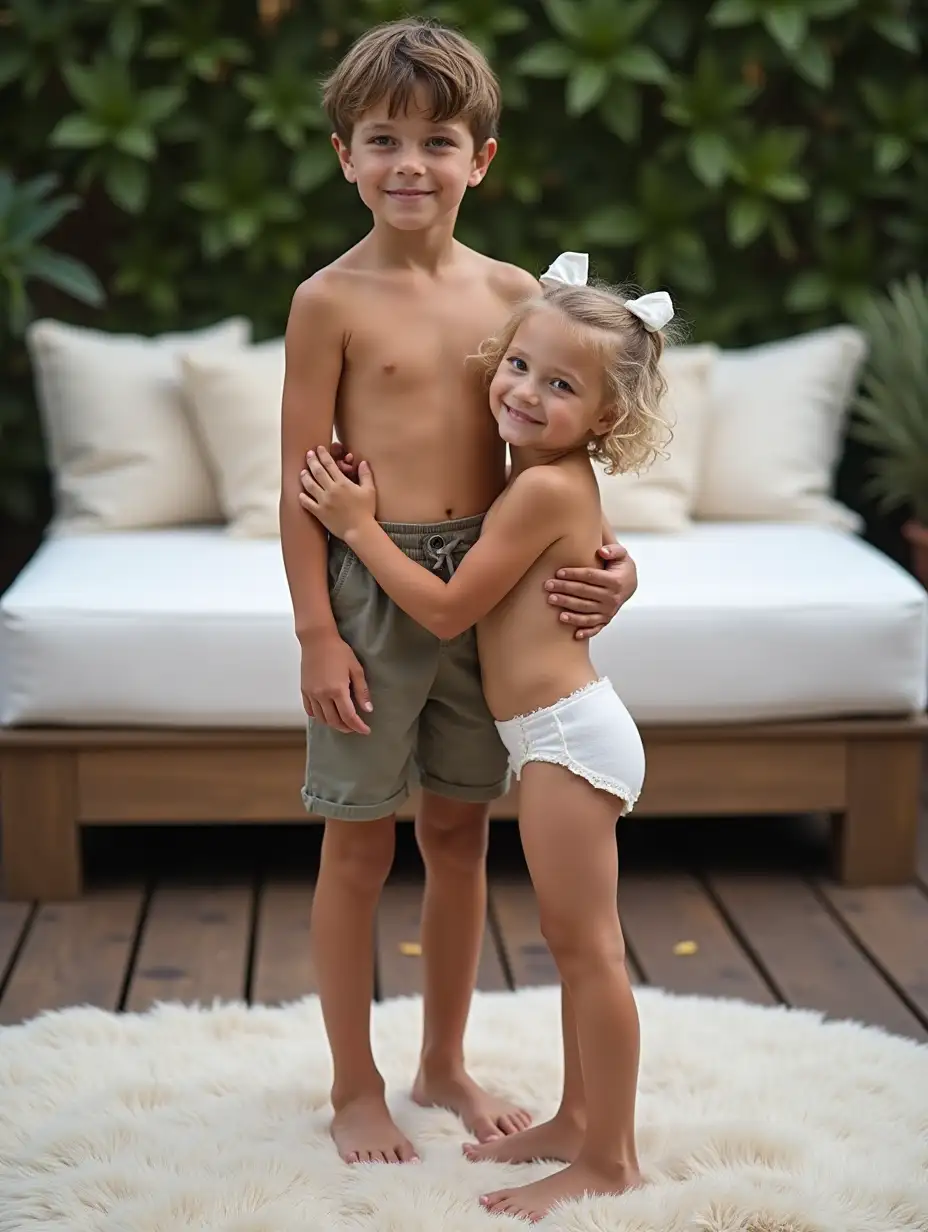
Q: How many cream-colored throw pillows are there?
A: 4